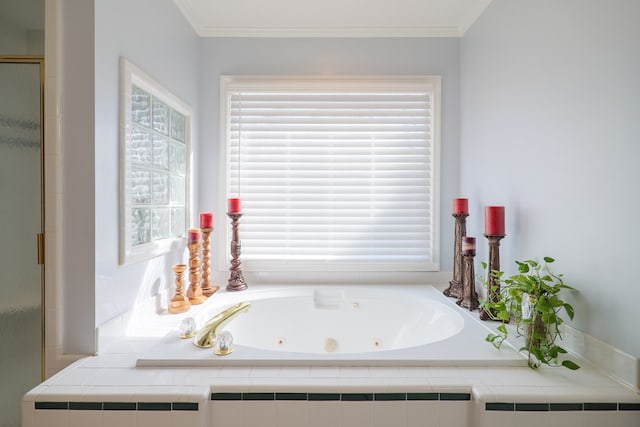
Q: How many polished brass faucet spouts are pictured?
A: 1